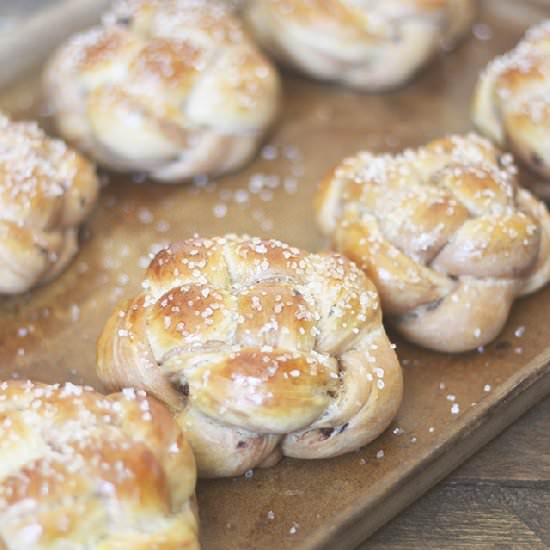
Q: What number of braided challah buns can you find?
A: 7